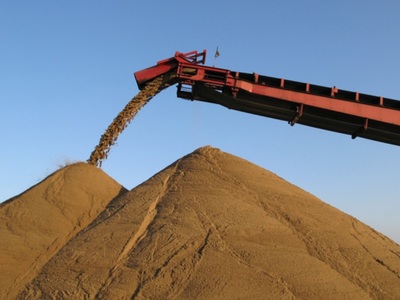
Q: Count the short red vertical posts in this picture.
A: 7